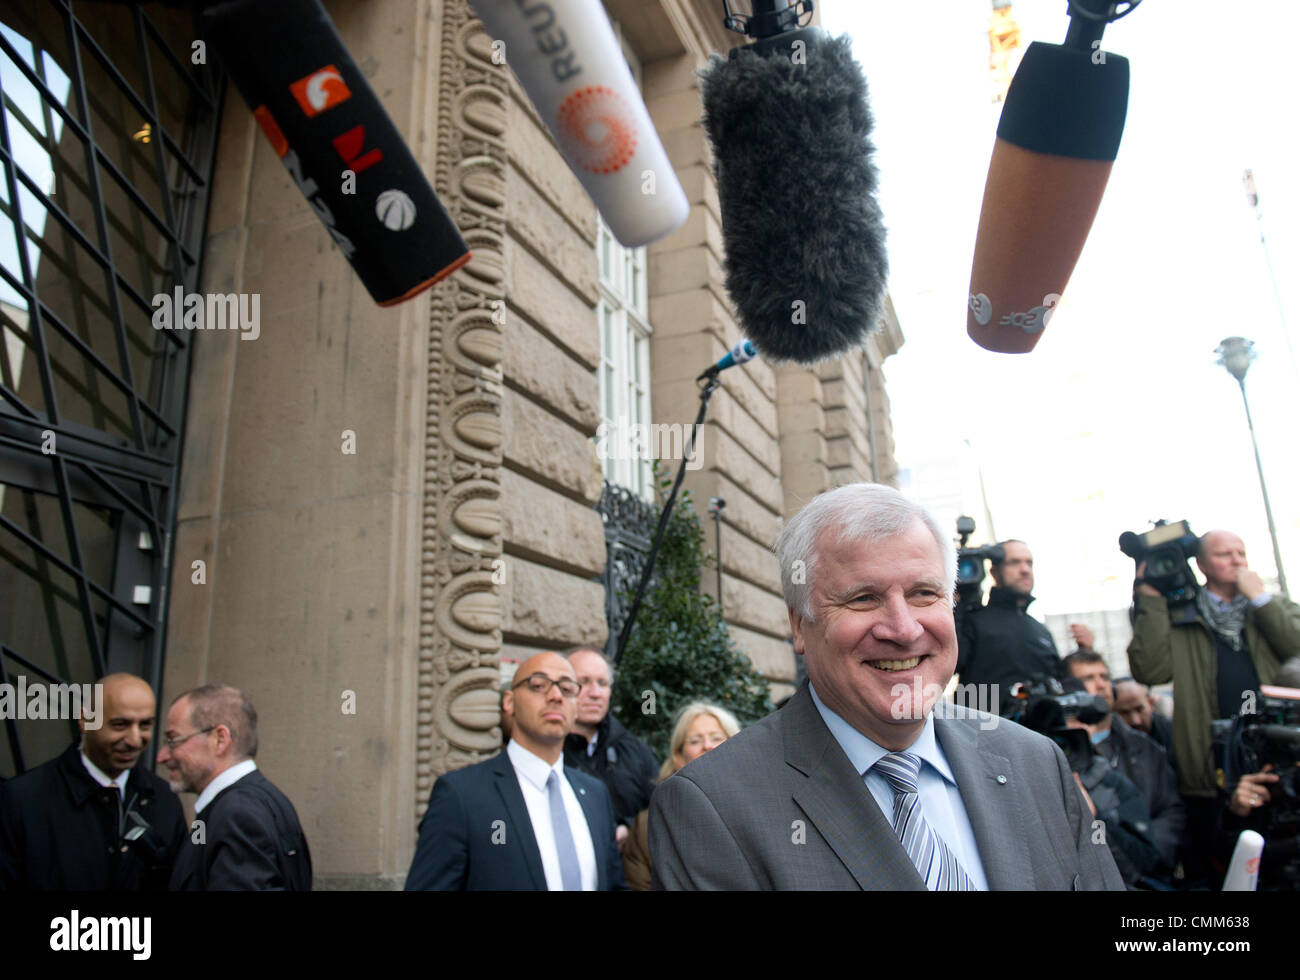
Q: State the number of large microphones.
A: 4